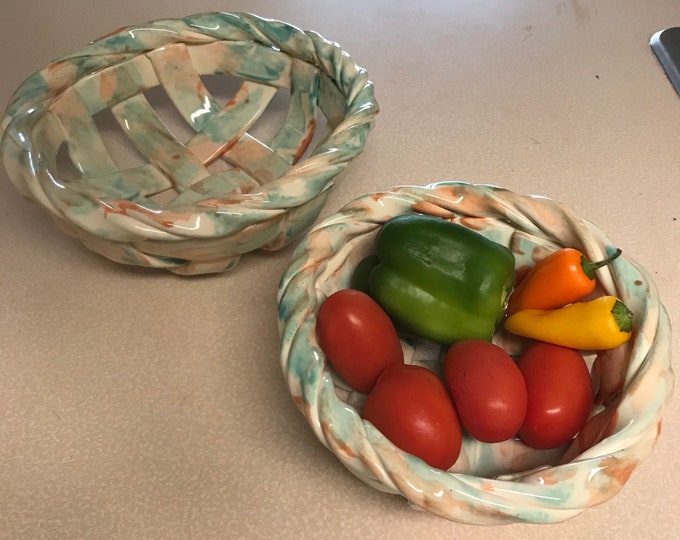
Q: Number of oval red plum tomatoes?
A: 4